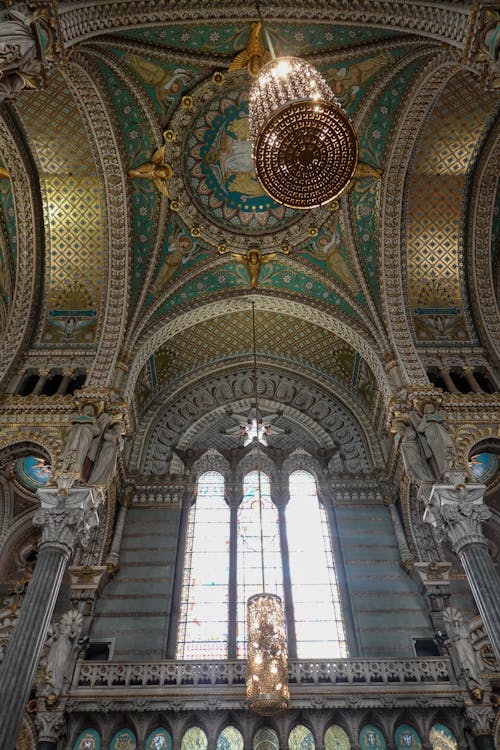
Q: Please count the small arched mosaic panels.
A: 11